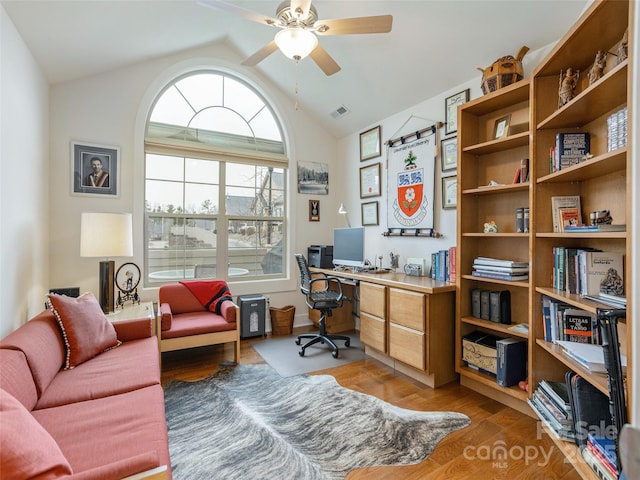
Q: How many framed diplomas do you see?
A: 6